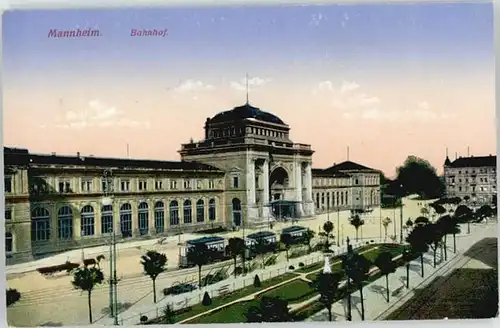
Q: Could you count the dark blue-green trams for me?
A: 3